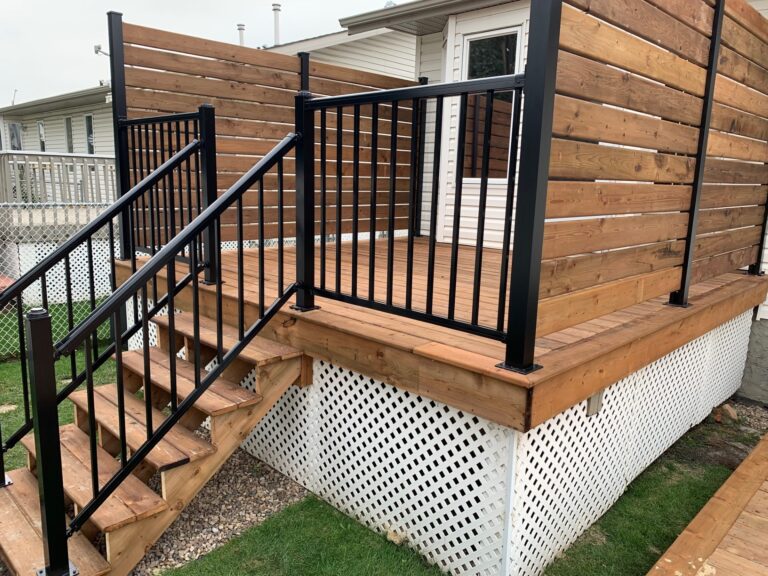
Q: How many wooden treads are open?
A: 5